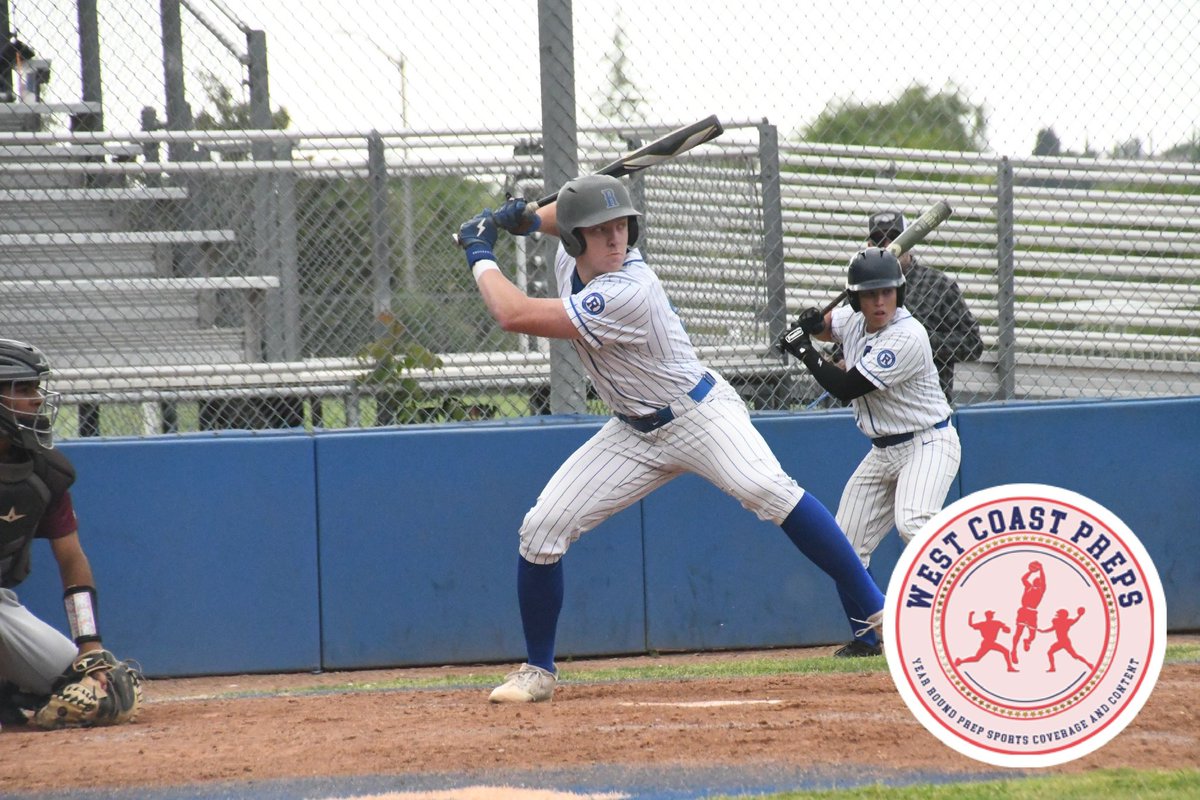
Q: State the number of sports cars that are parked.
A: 0